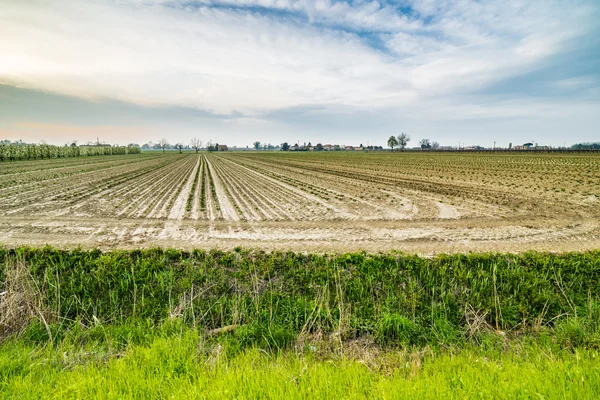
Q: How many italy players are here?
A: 0